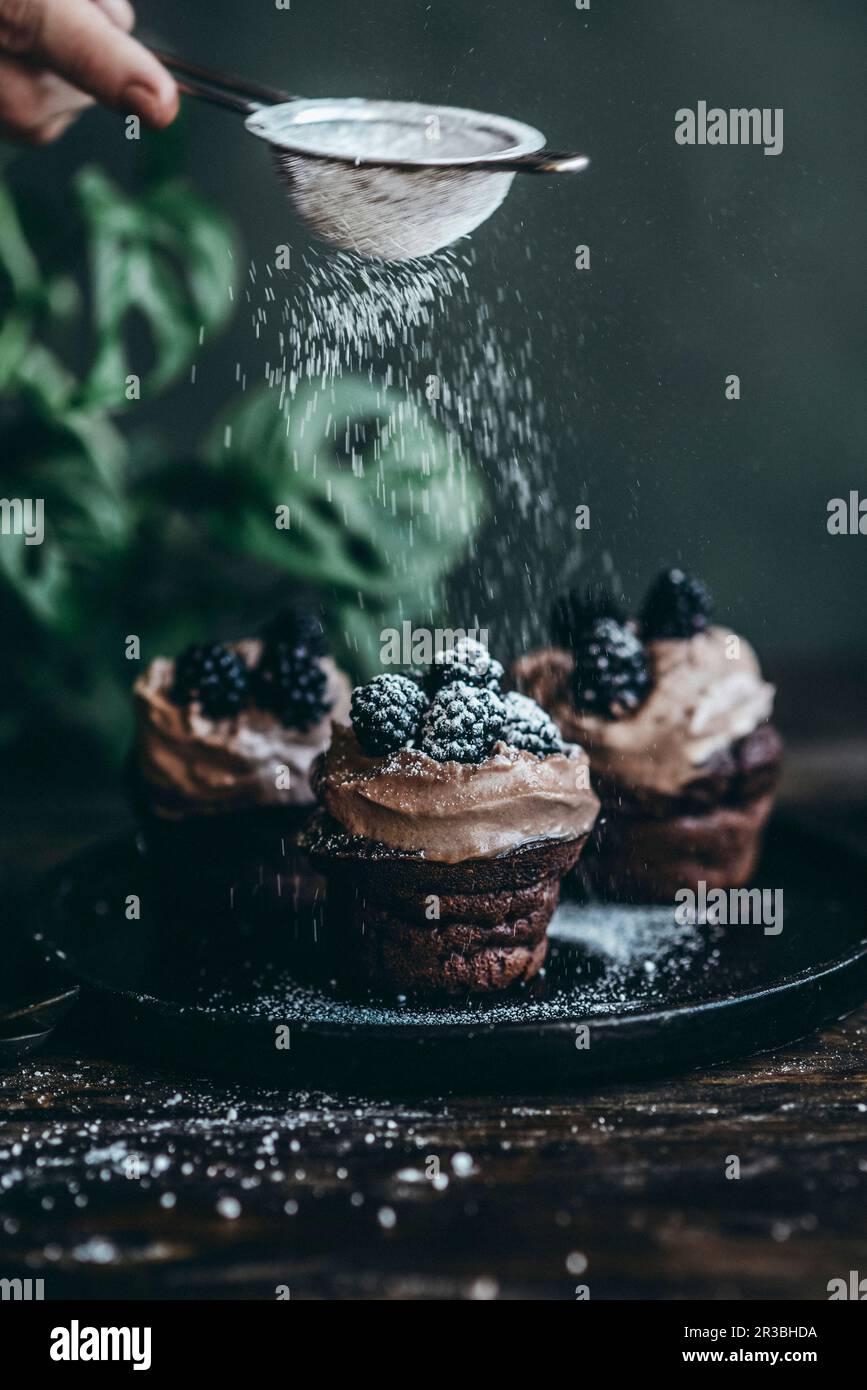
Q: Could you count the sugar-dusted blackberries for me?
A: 4